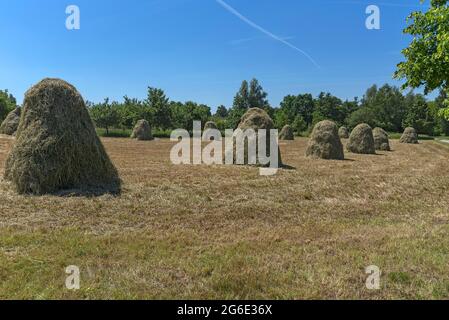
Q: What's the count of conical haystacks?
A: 11